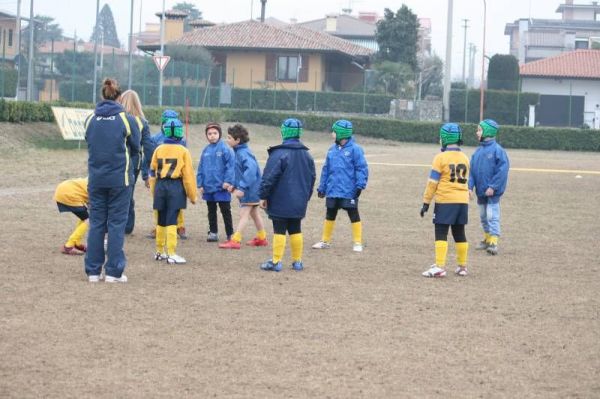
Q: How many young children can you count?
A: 9